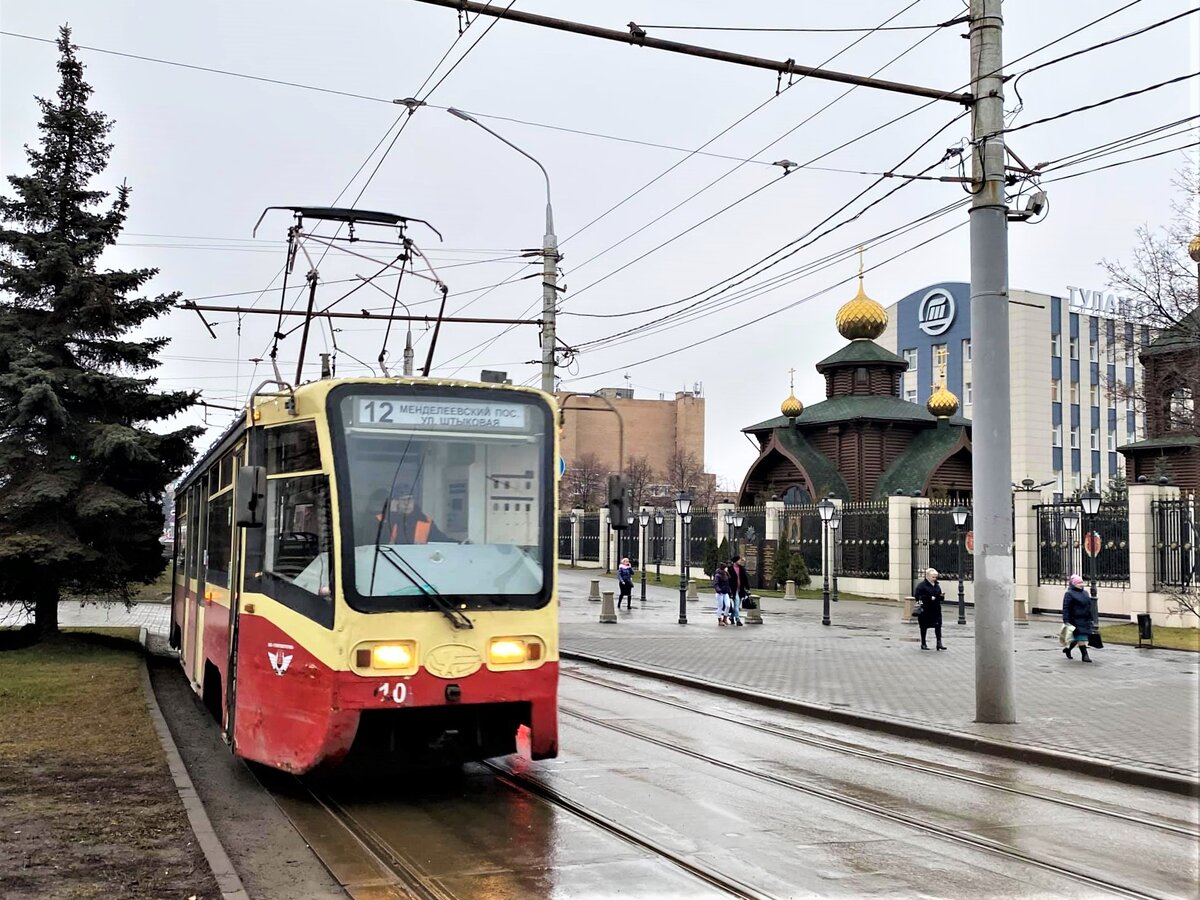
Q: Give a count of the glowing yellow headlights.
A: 2